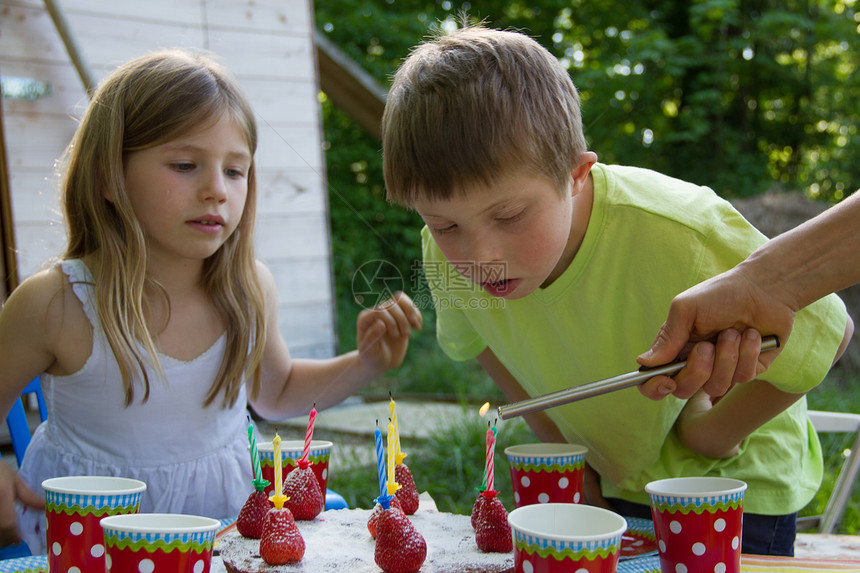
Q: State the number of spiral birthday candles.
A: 8